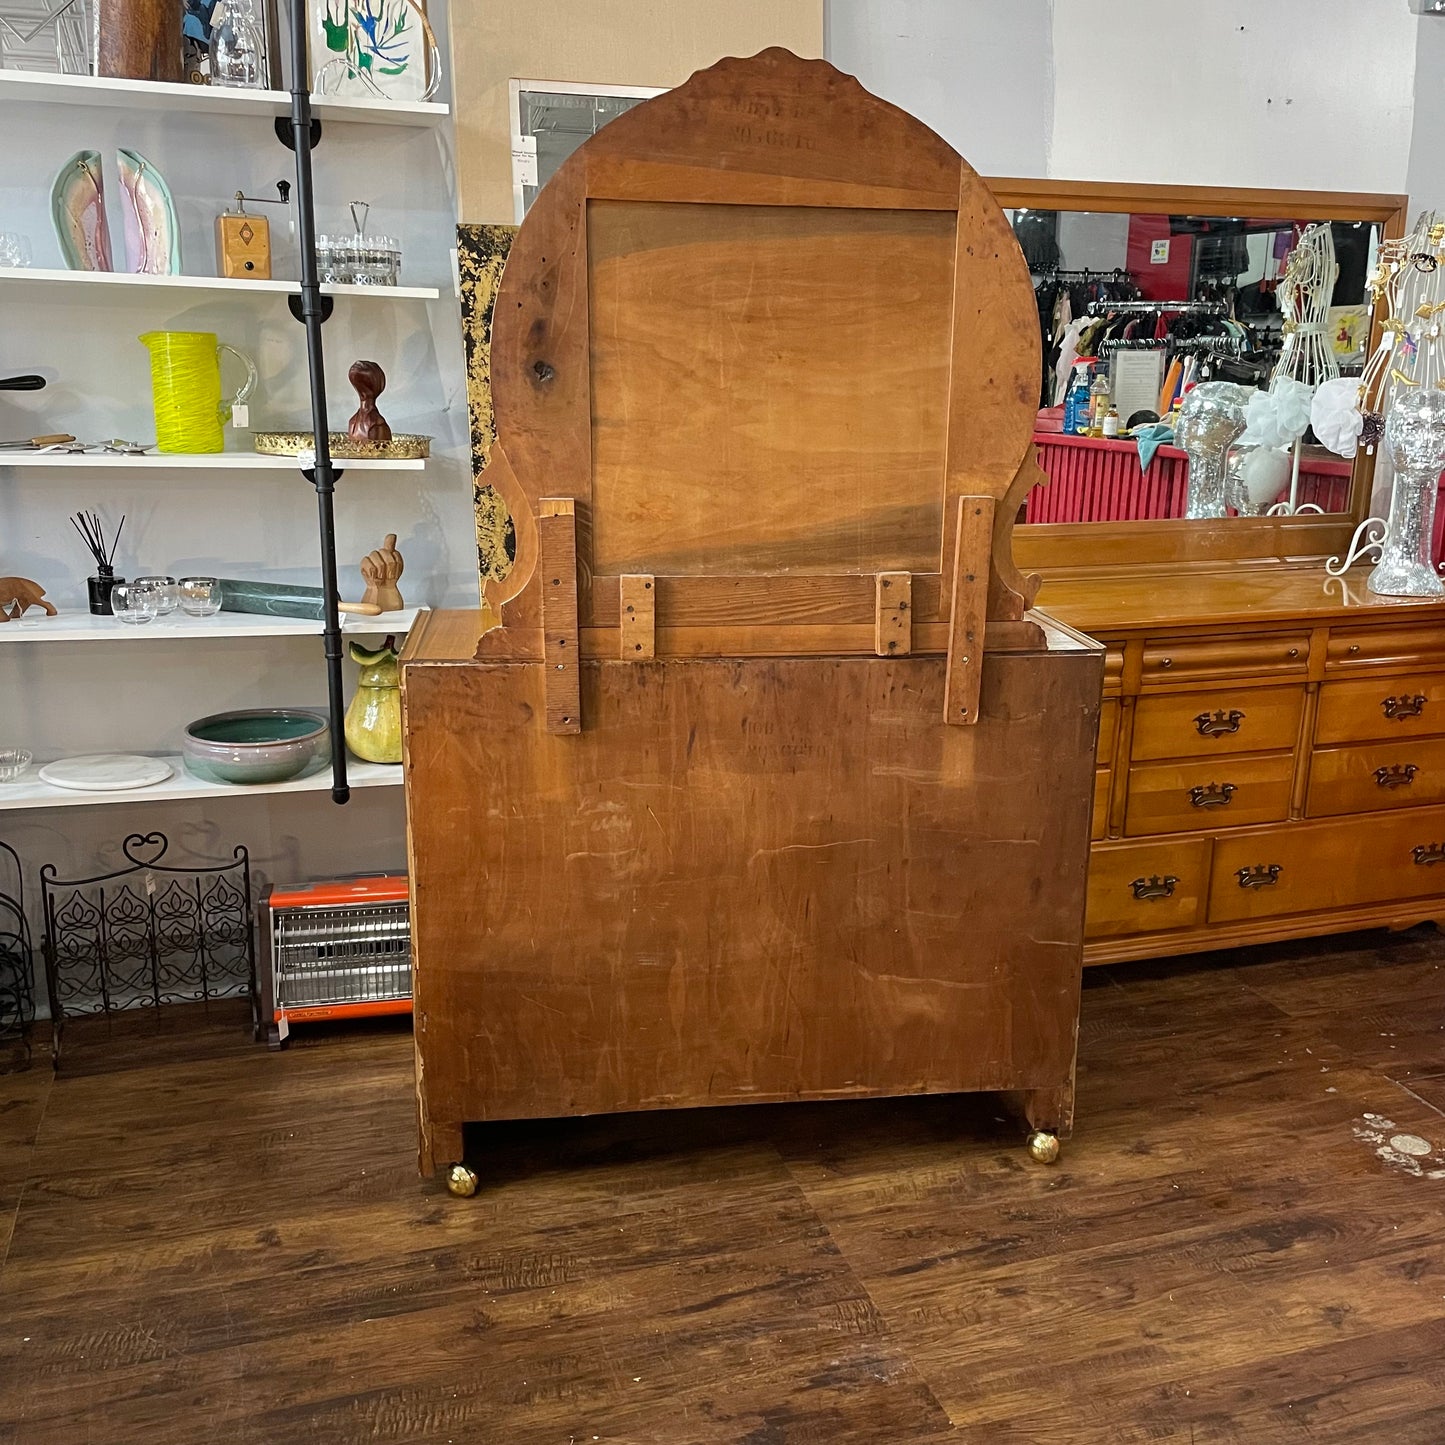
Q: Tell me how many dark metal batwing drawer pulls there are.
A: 7